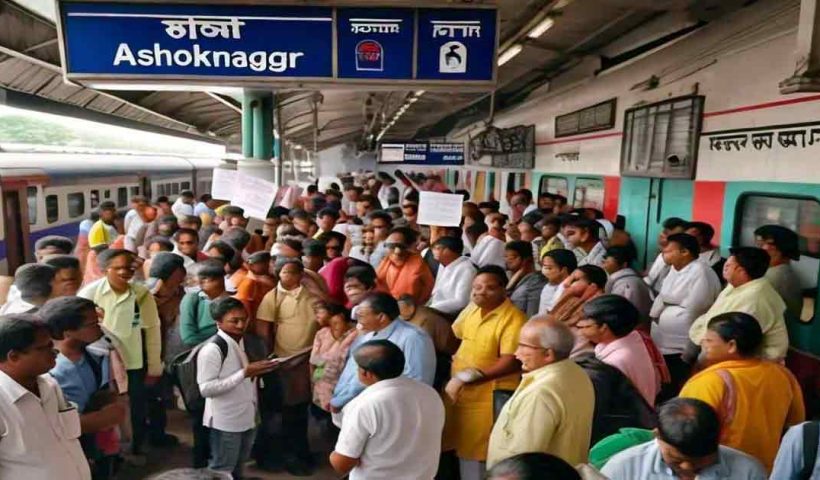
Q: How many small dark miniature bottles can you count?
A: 0